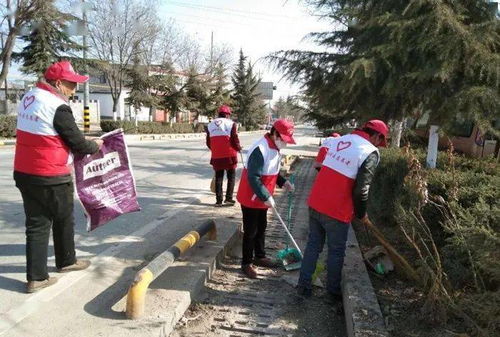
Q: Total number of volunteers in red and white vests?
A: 5